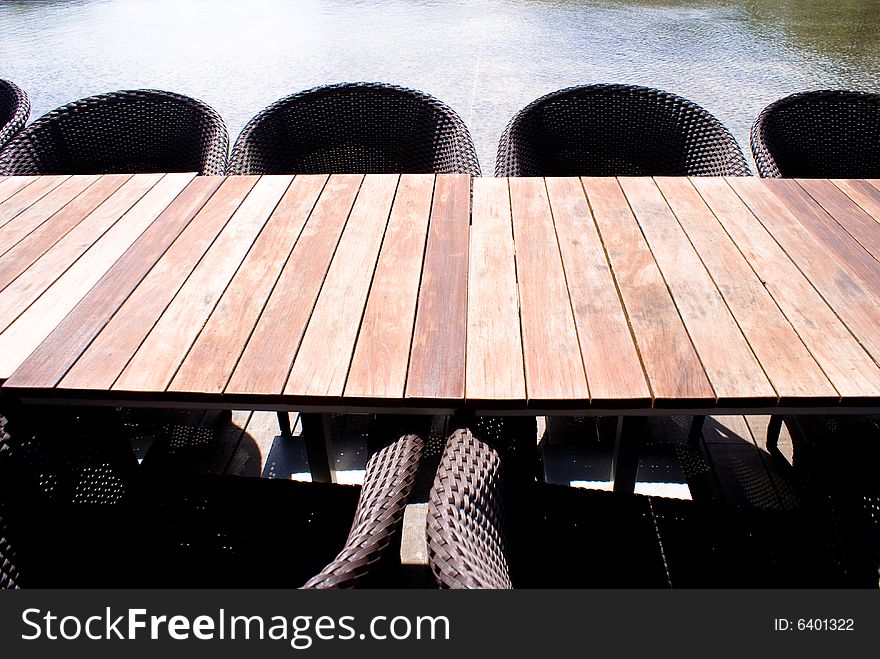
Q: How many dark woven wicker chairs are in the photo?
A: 7